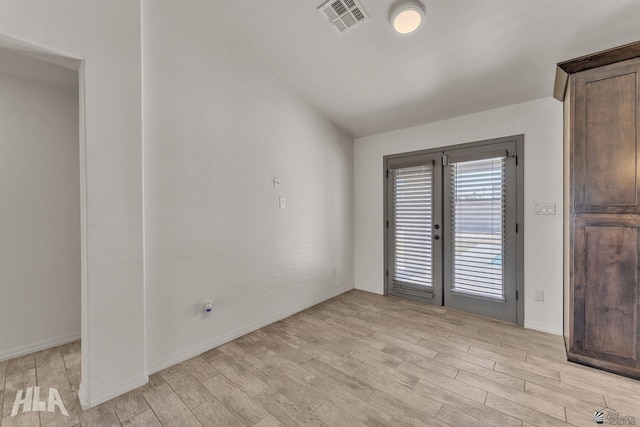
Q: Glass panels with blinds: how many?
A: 2